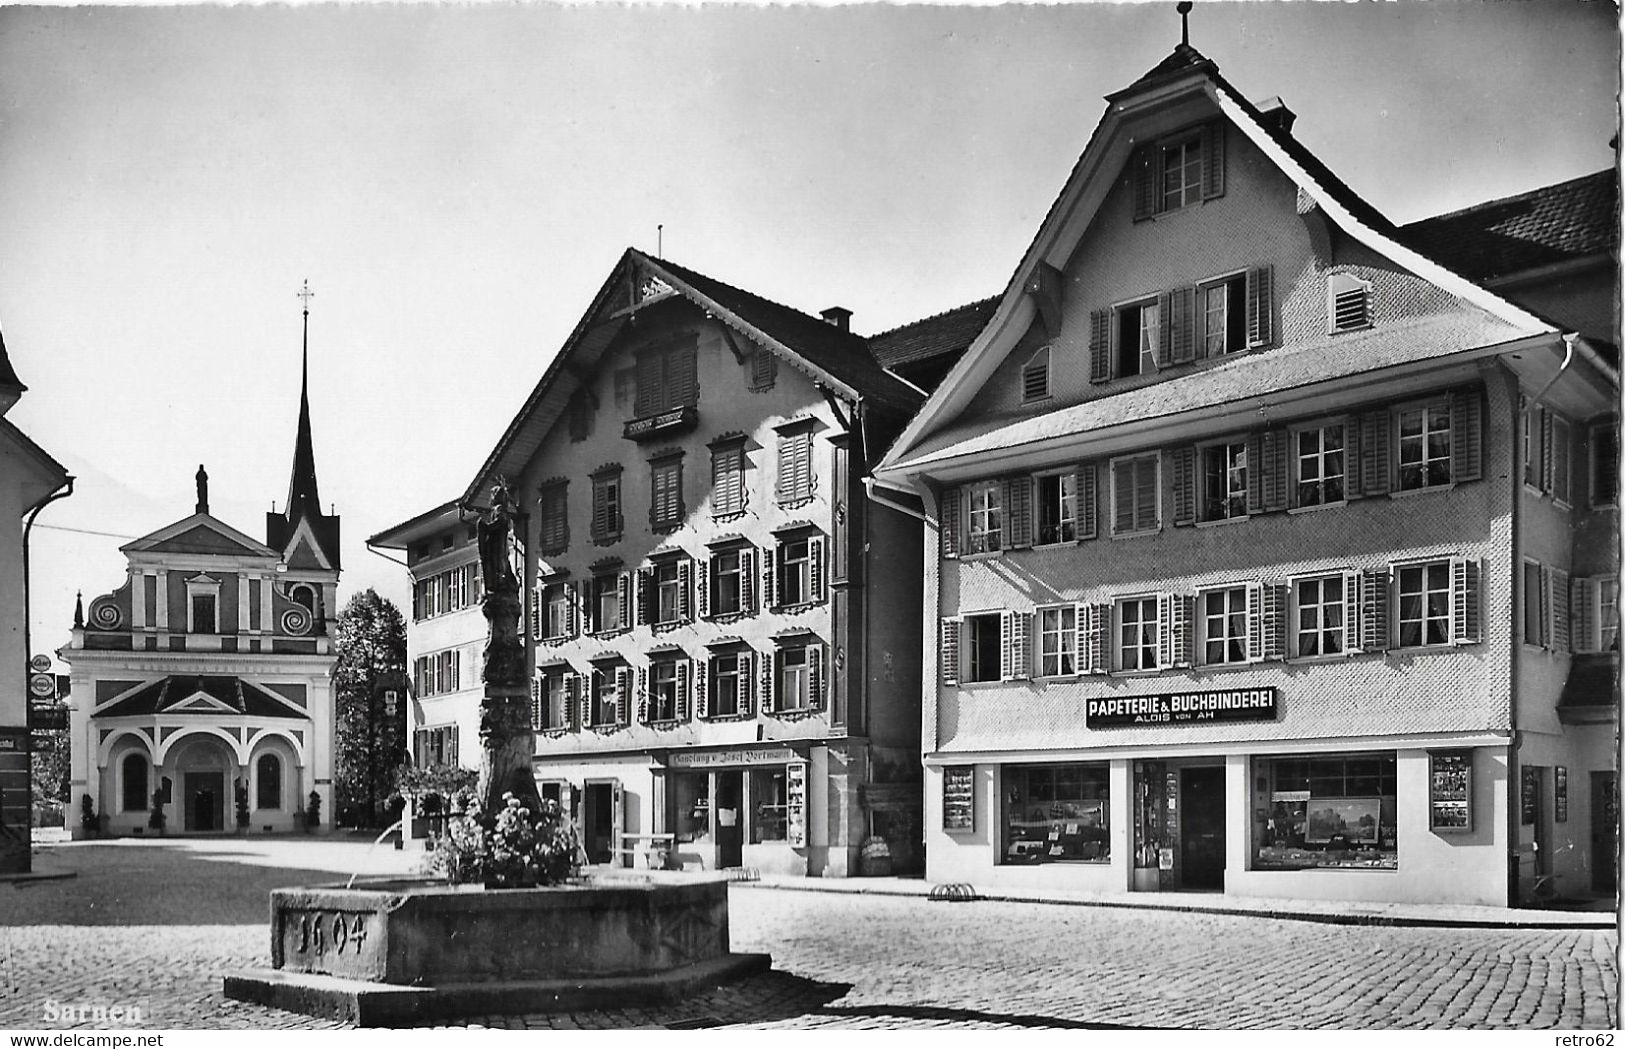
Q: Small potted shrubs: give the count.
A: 4